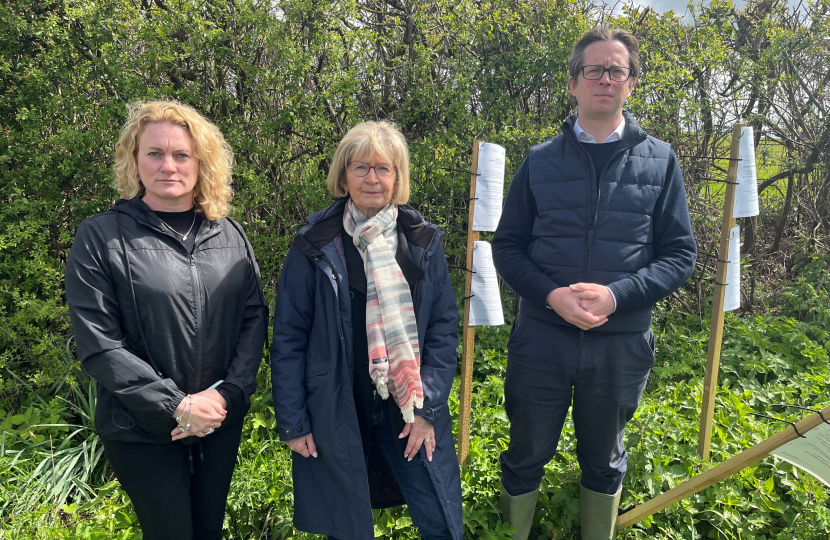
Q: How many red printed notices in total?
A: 0